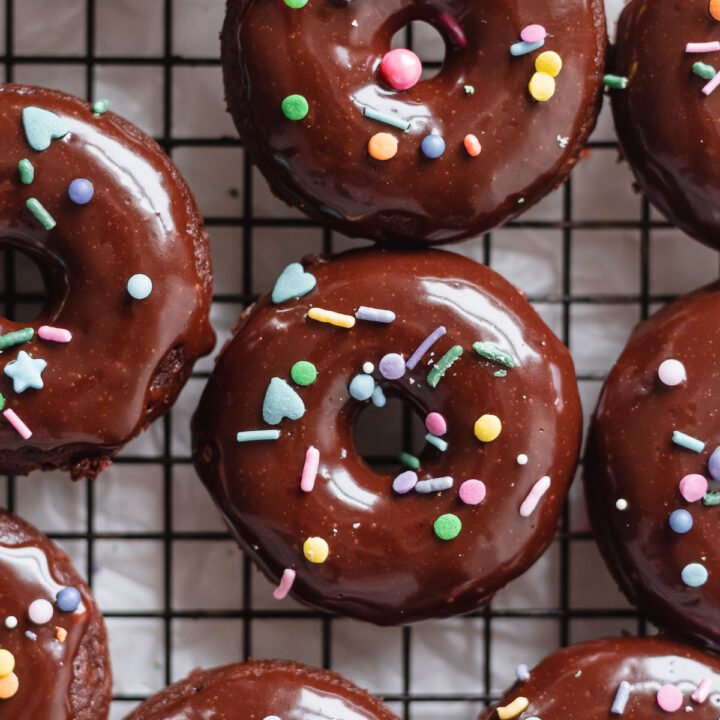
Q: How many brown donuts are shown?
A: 8